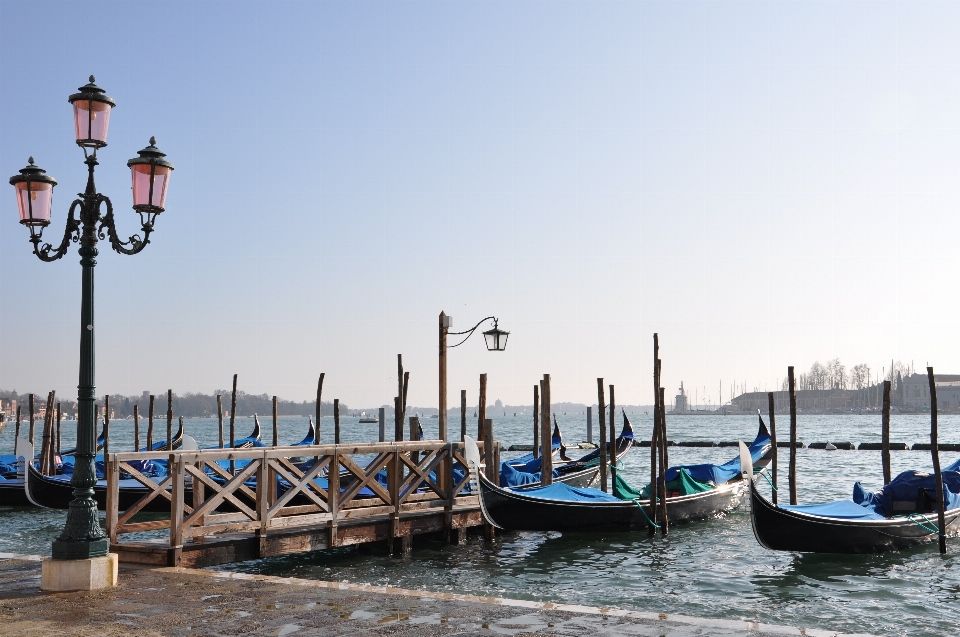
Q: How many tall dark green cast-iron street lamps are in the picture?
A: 1